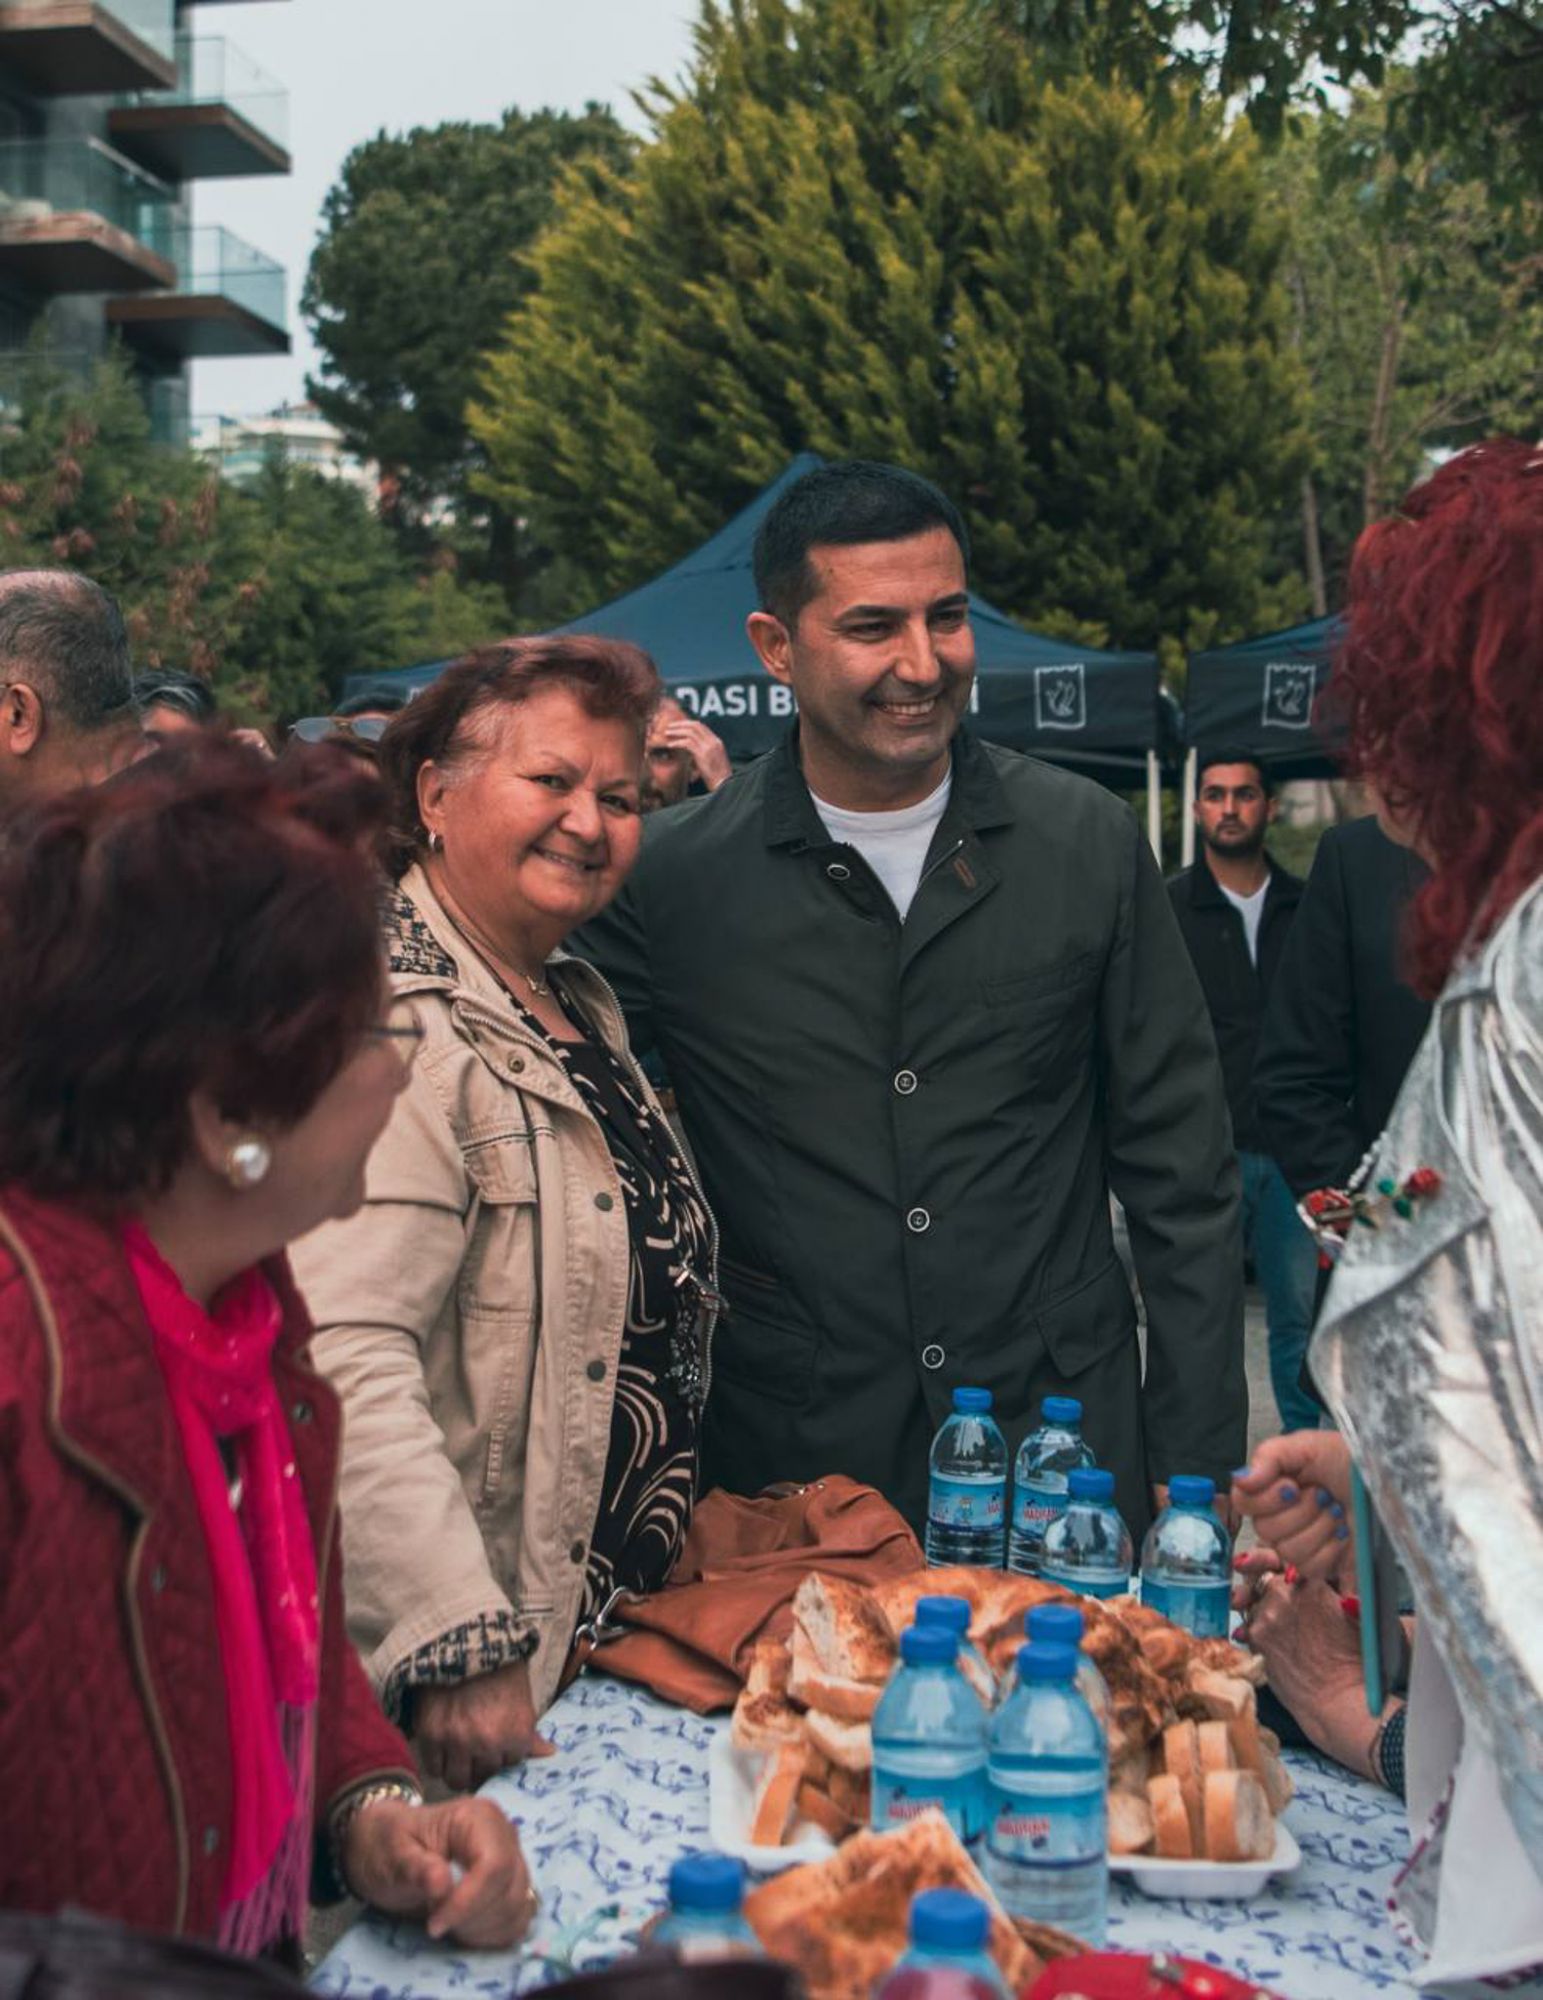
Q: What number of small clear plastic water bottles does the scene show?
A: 10